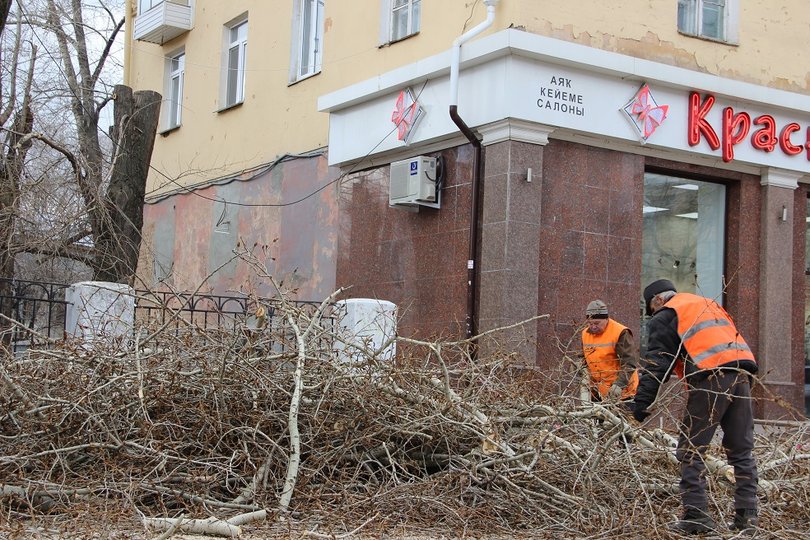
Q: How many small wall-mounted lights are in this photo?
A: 2